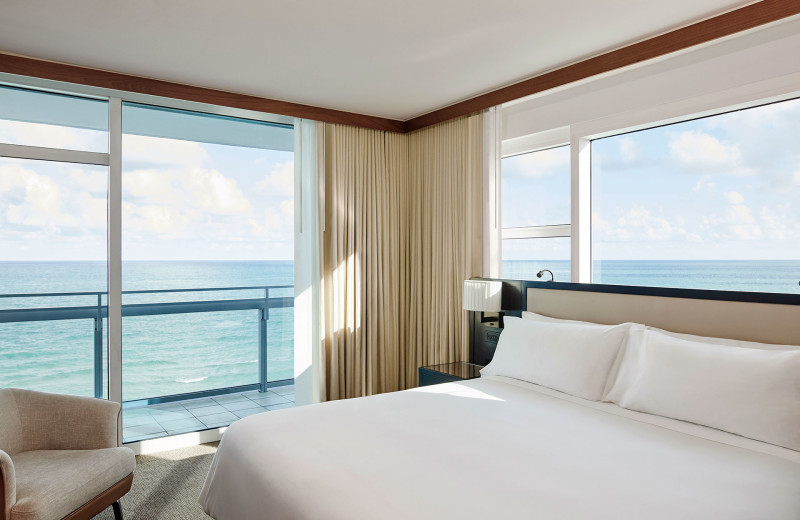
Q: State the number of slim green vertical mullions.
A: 0